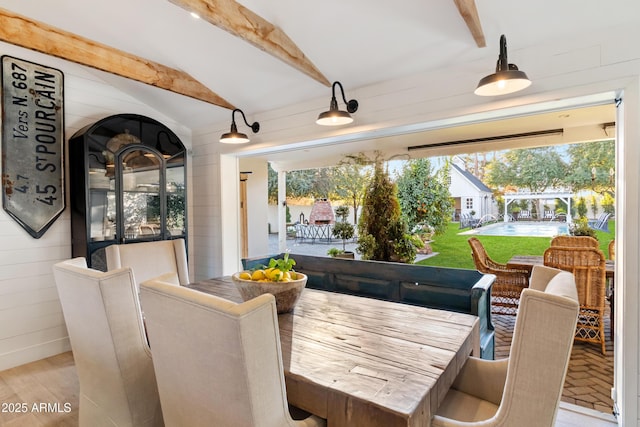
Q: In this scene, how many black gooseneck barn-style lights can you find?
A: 3